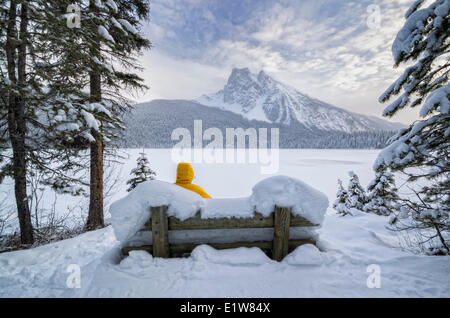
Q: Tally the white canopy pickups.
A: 0